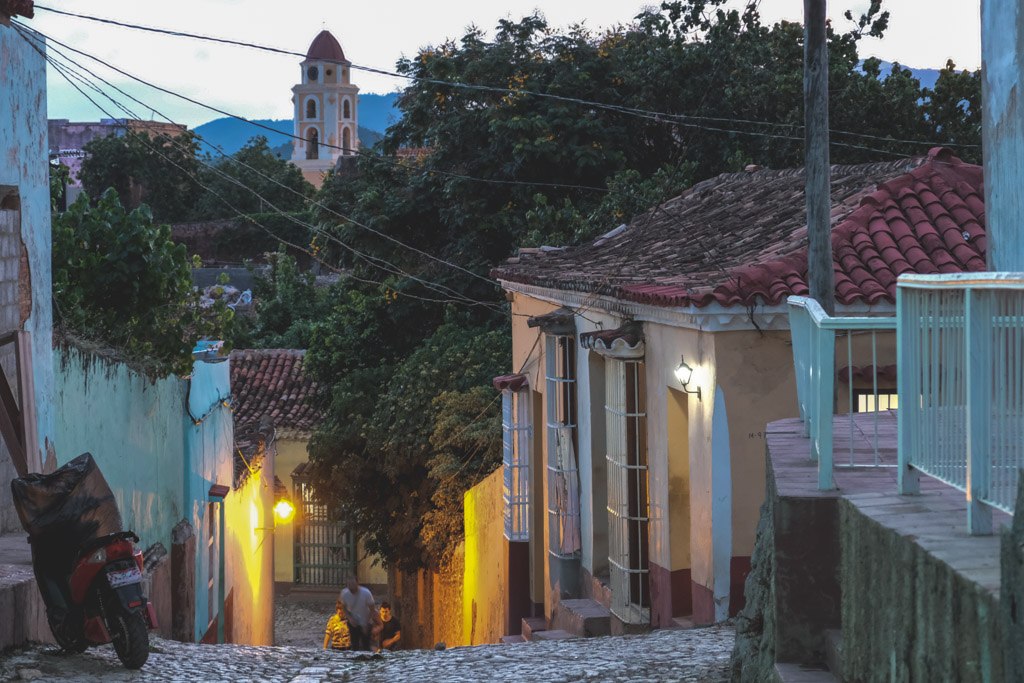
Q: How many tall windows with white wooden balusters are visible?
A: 3